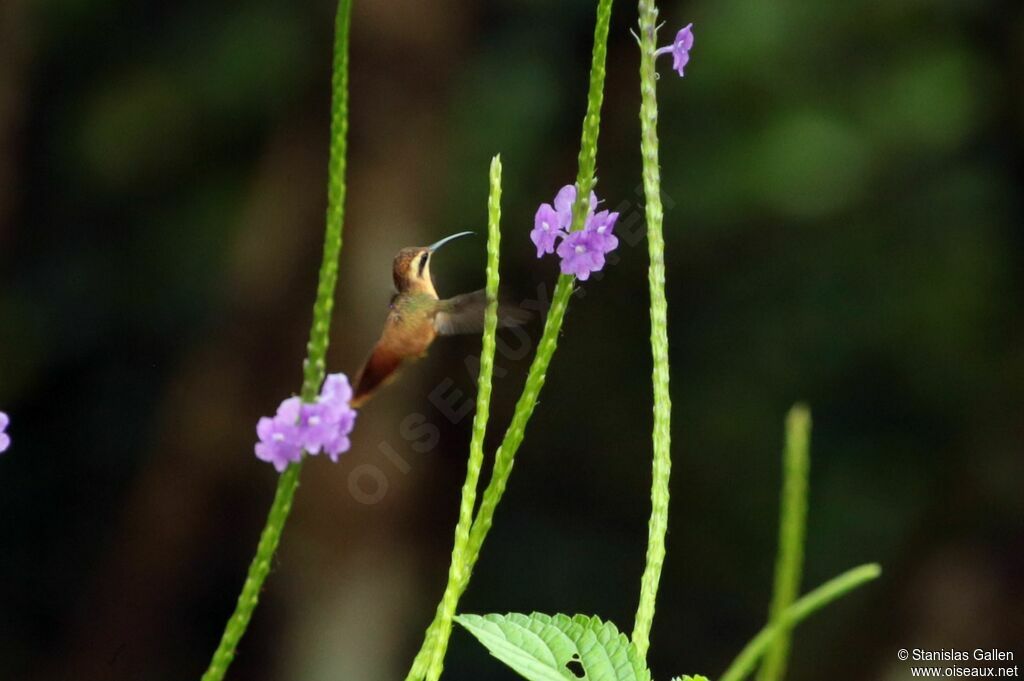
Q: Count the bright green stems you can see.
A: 6